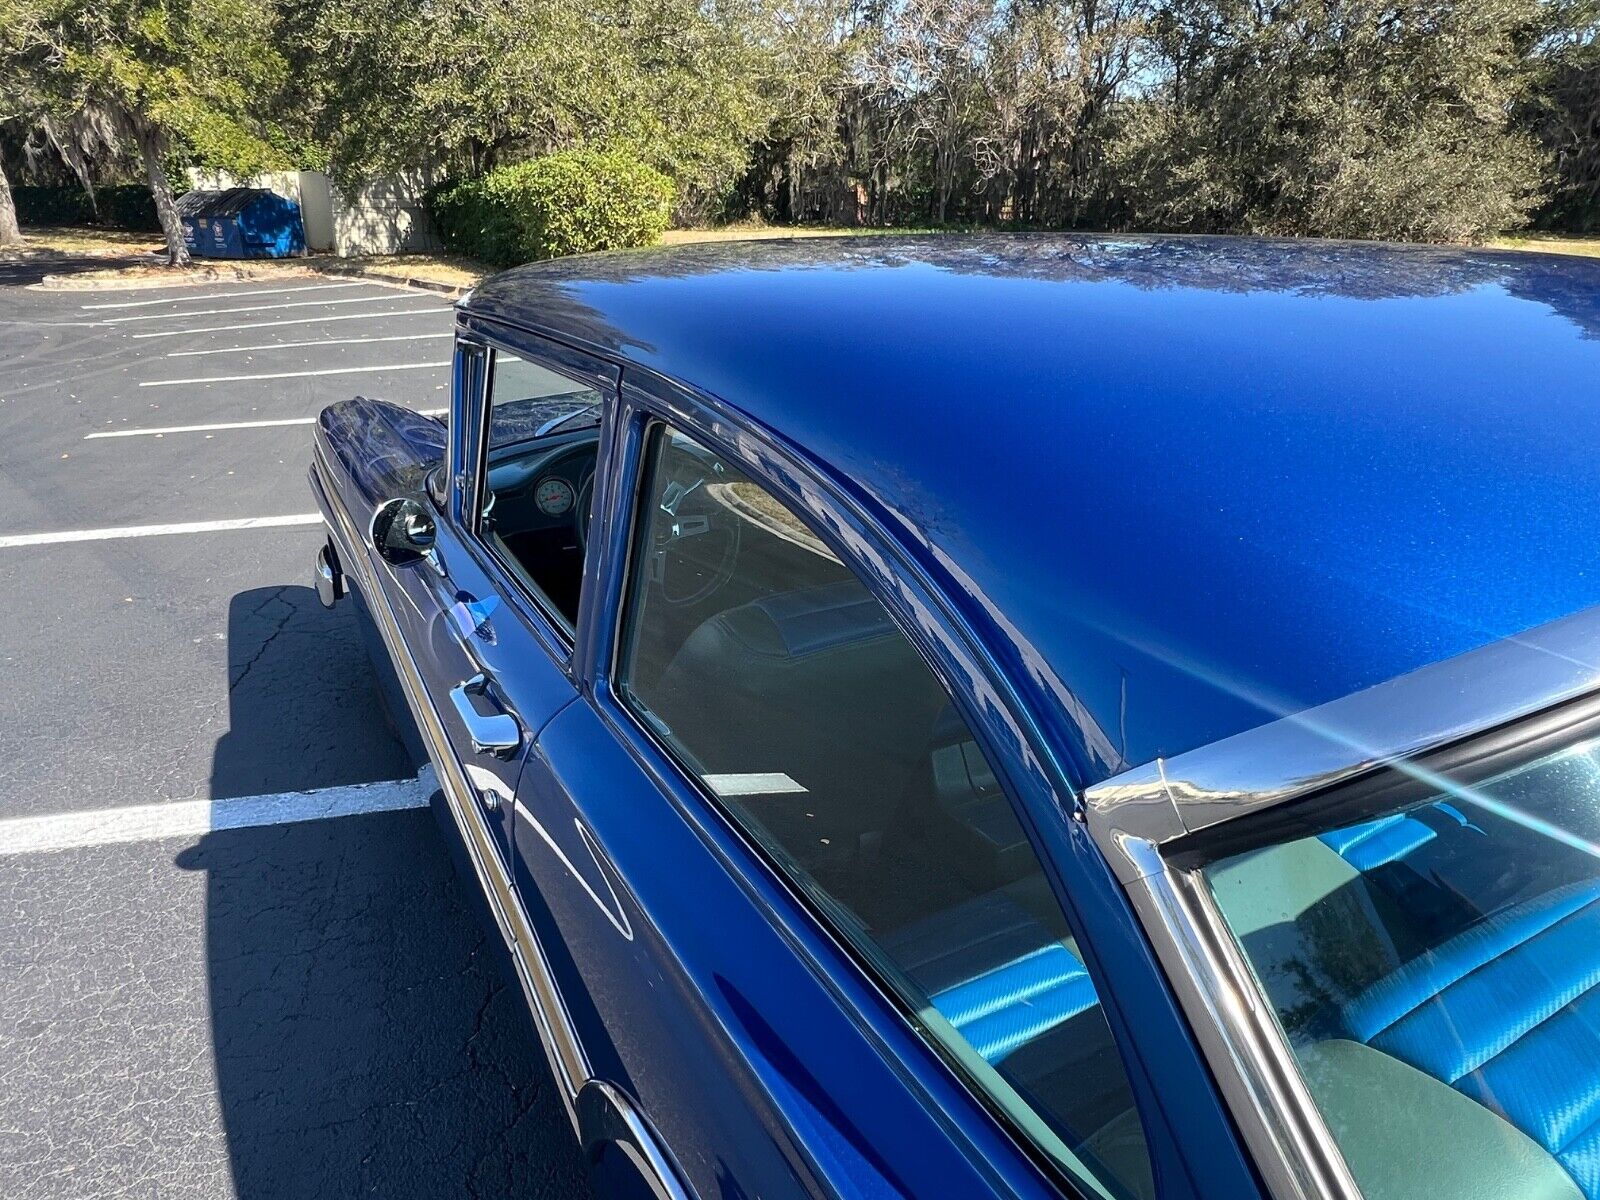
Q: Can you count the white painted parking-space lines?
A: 8